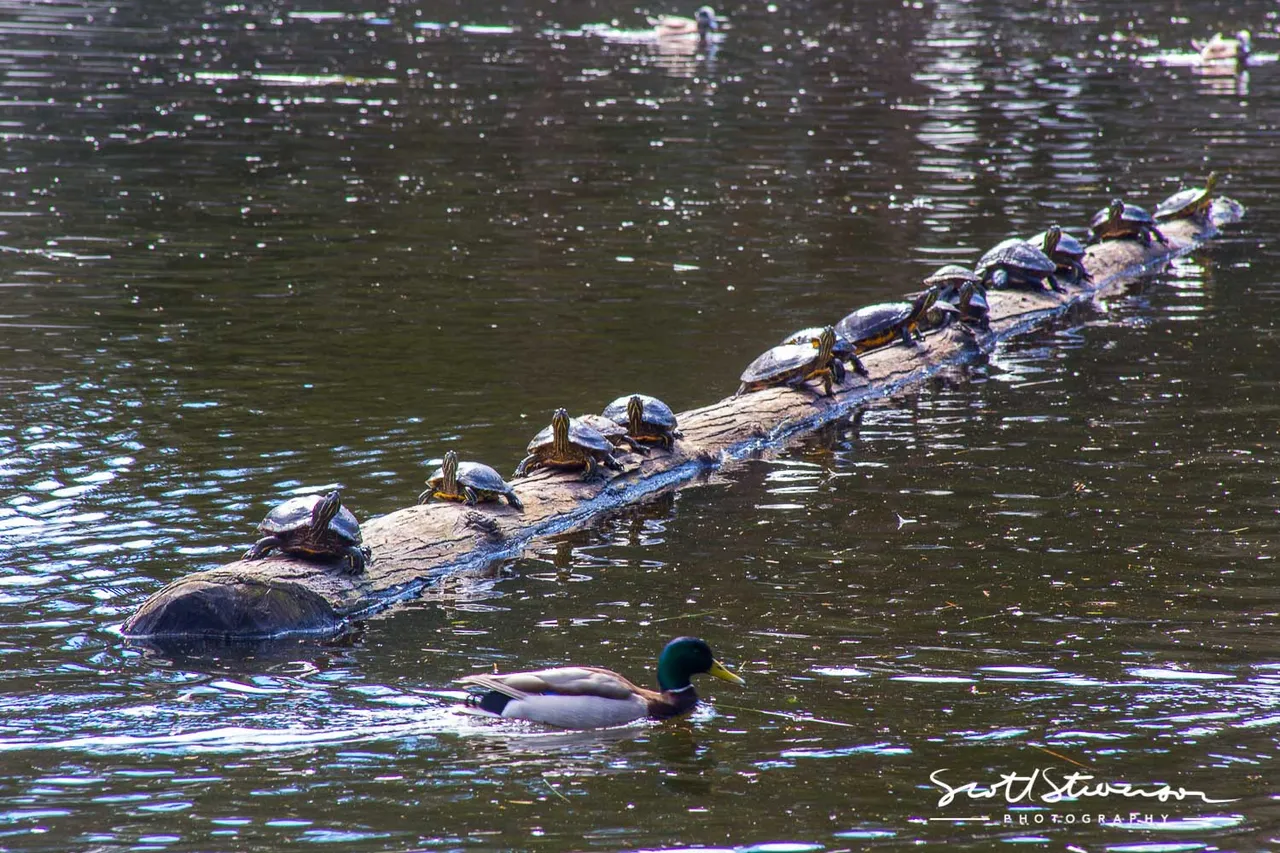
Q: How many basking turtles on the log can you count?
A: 15